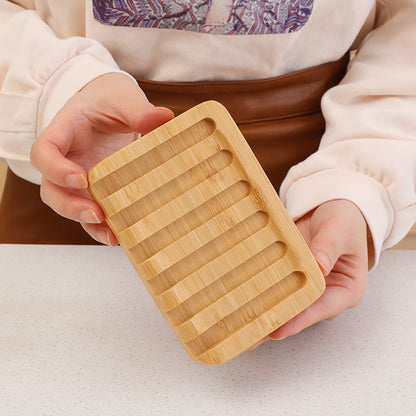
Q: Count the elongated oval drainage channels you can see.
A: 6